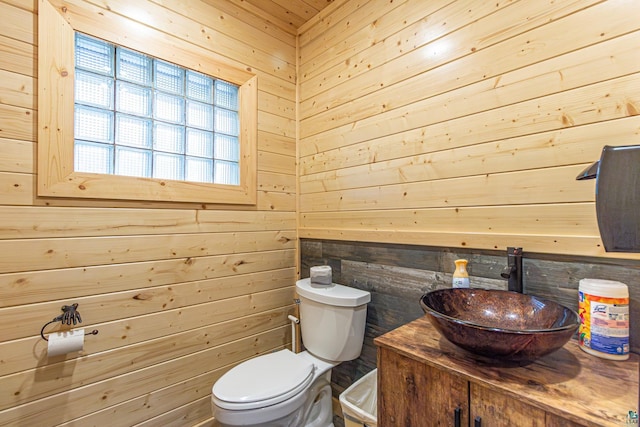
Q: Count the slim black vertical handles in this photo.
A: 2